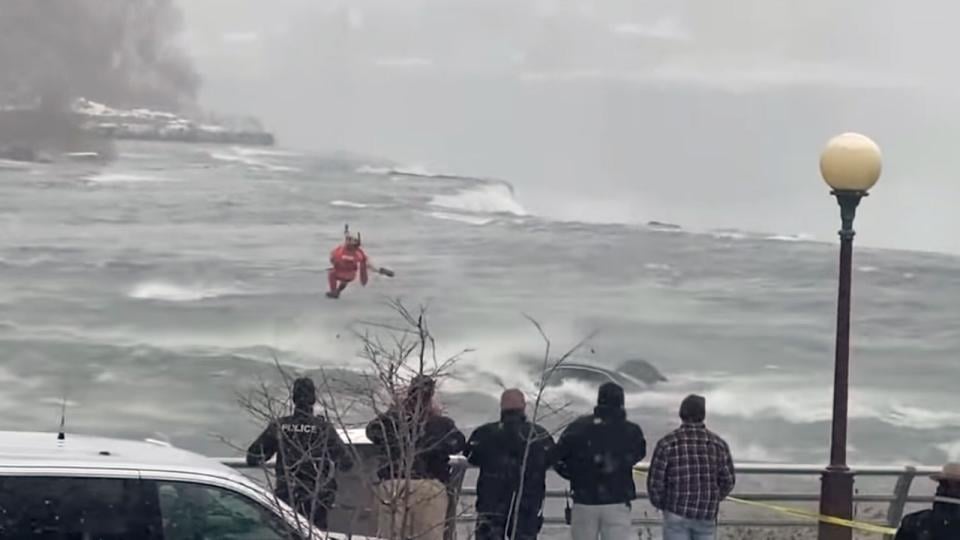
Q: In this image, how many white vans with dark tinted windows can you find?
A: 1